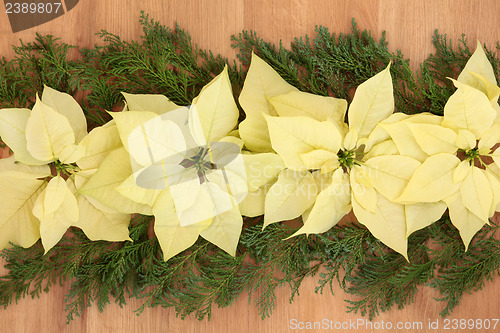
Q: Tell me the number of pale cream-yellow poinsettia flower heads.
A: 4